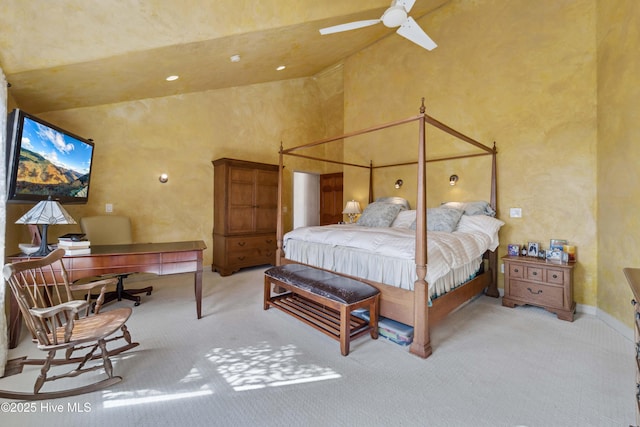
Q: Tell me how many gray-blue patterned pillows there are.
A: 2